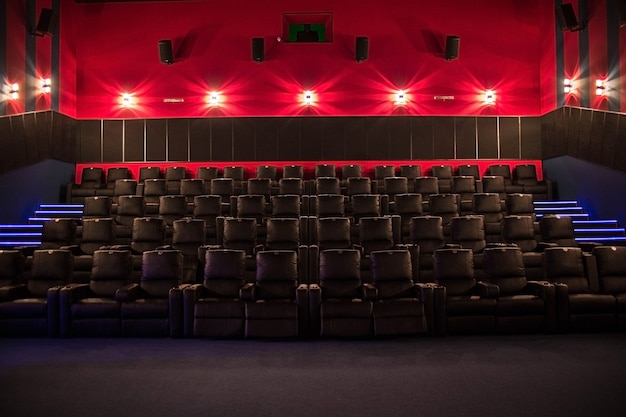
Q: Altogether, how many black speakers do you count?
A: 6